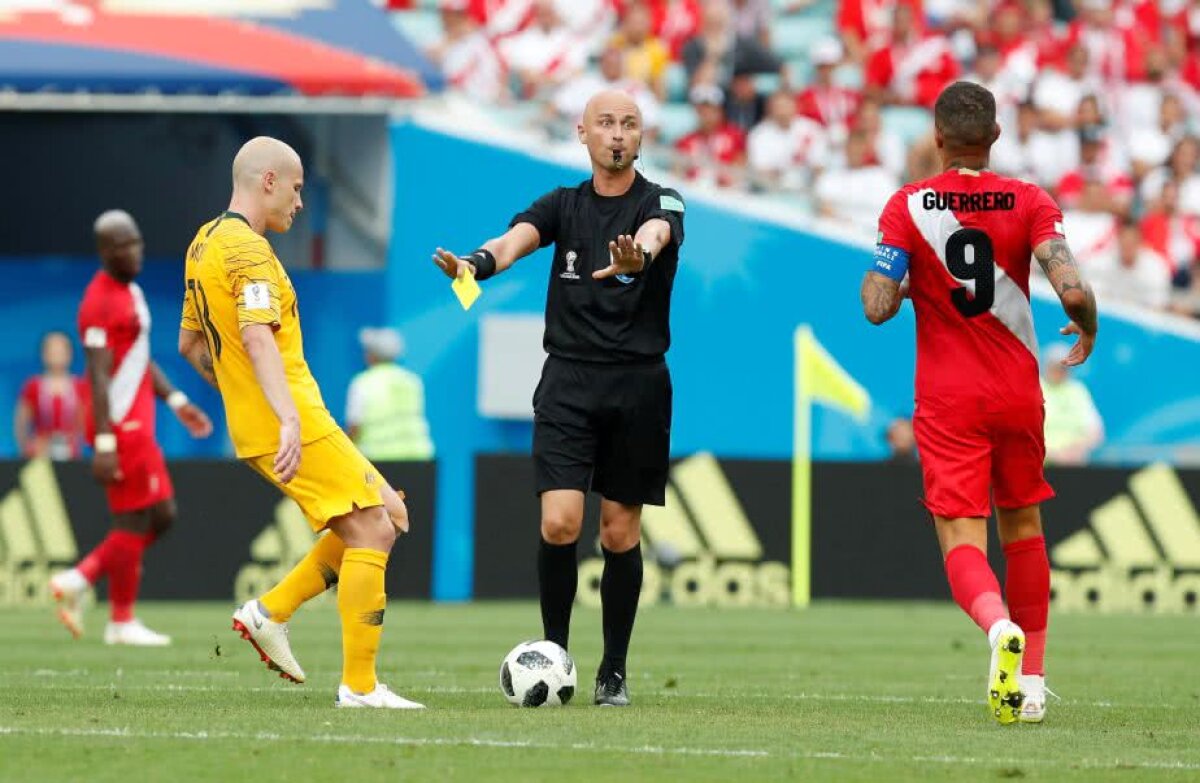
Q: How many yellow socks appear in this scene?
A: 2